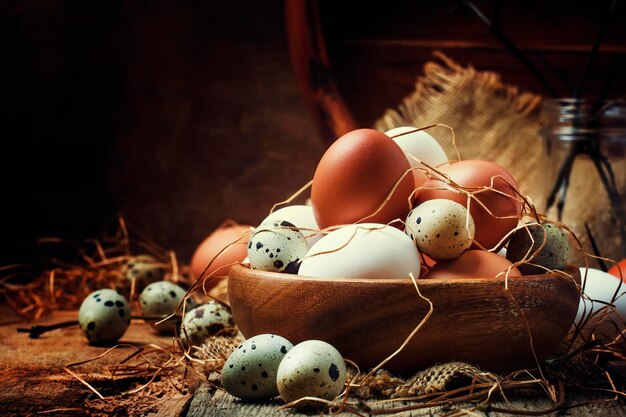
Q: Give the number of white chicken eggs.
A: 4